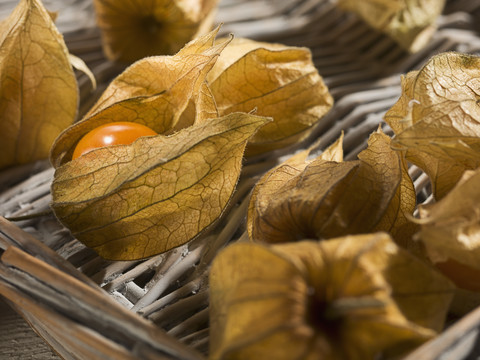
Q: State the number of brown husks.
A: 9